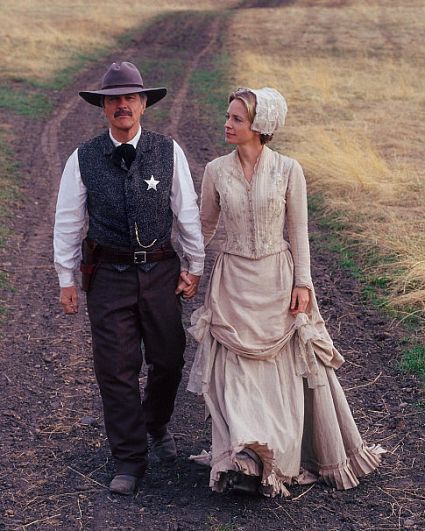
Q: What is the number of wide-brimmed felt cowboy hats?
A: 1